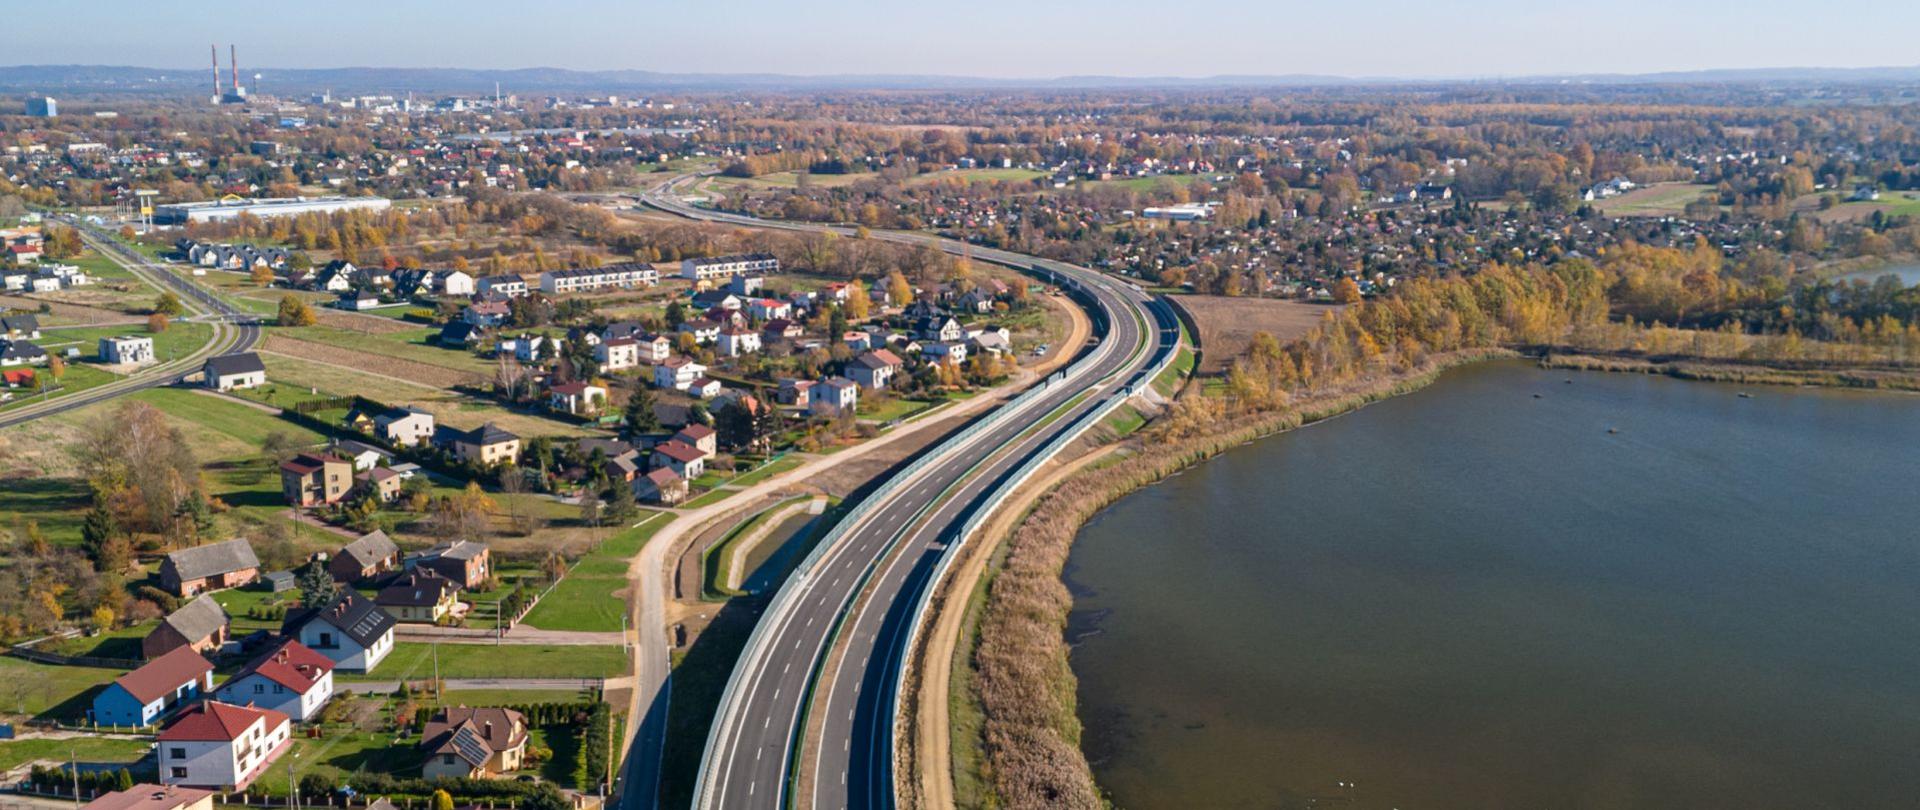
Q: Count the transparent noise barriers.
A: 2